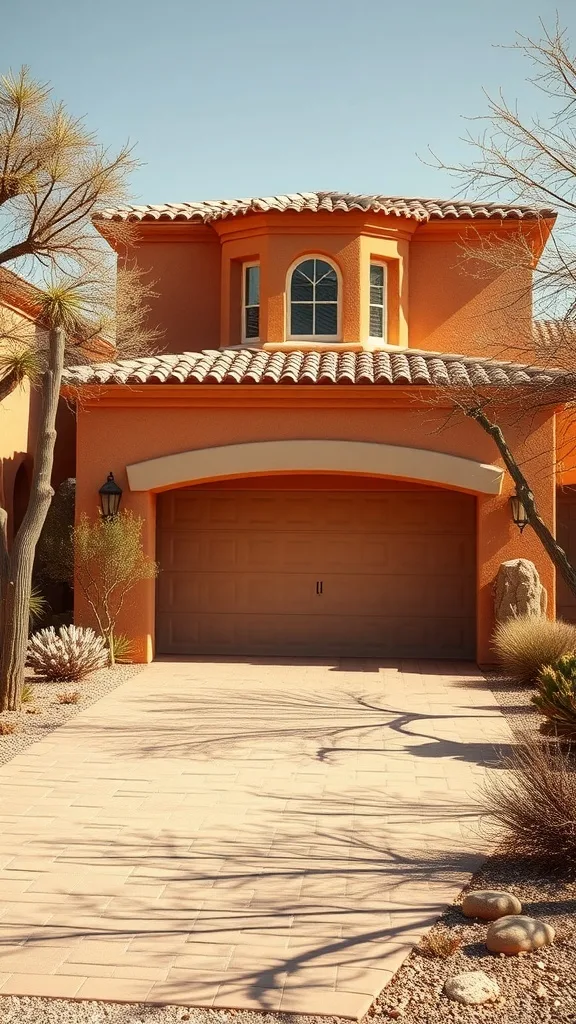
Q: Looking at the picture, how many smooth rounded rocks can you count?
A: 3